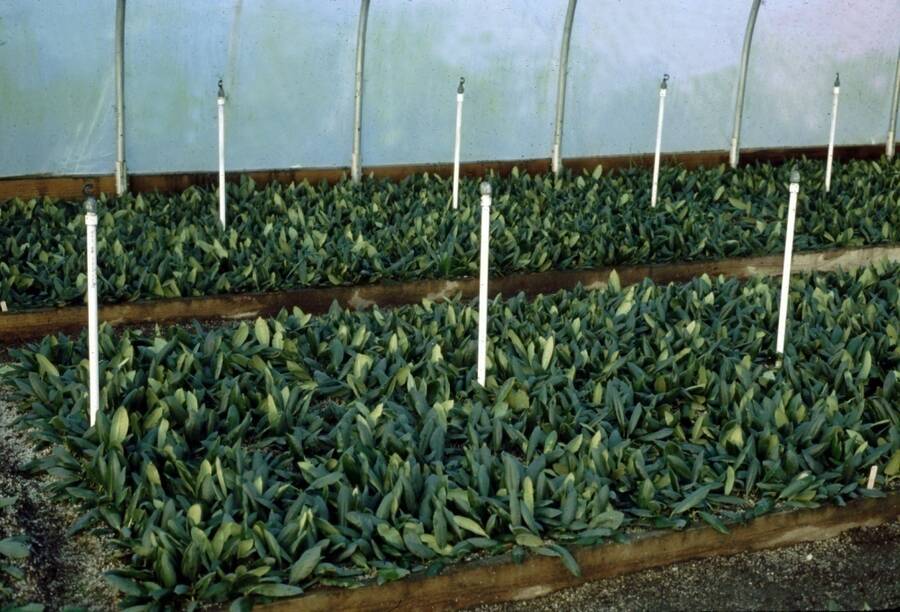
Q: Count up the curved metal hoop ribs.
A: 5